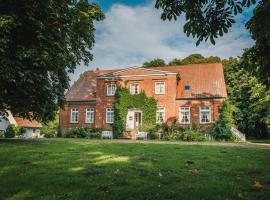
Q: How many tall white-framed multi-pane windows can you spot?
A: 9